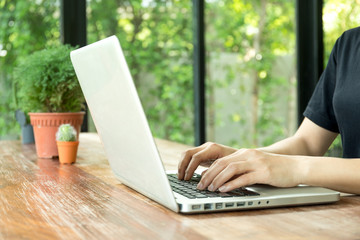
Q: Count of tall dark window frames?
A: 3